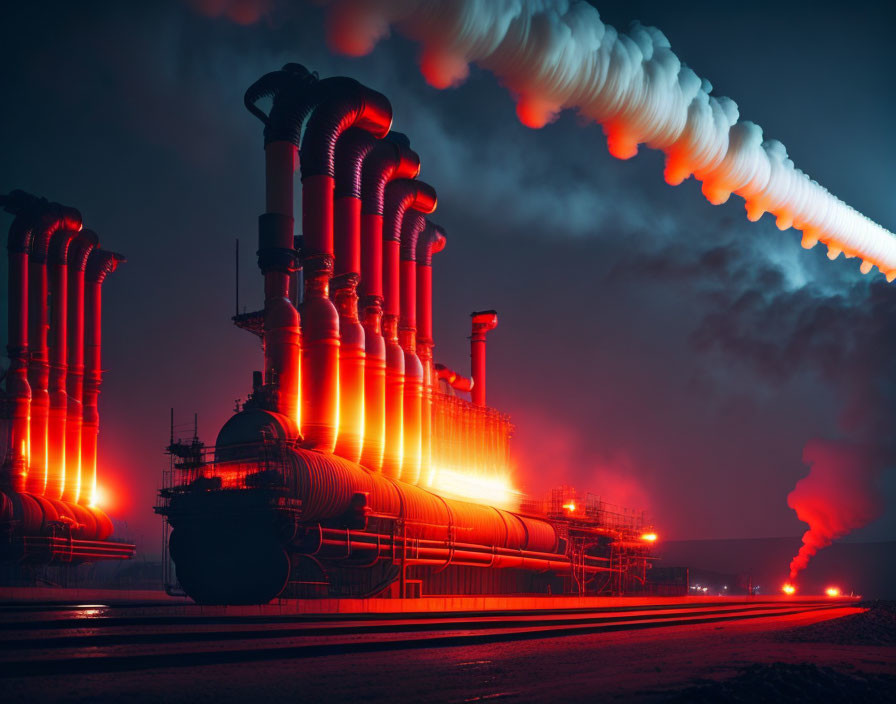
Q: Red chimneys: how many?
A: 13